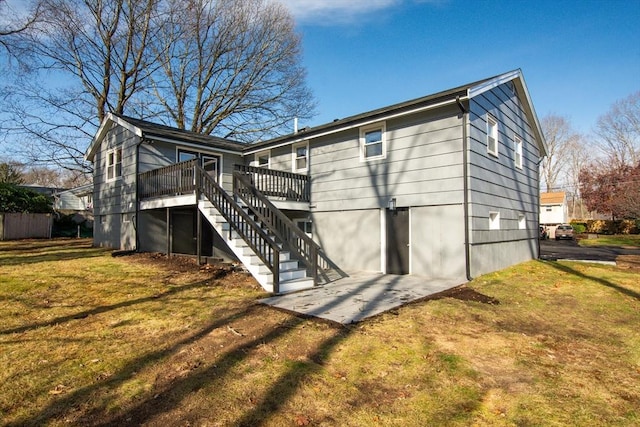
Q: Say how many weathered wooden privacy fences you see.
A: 1